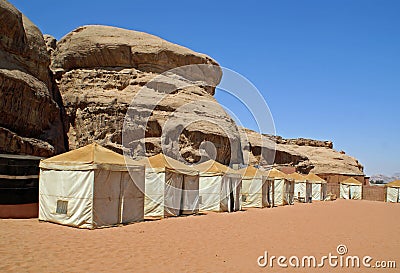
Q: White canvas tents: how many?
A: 9